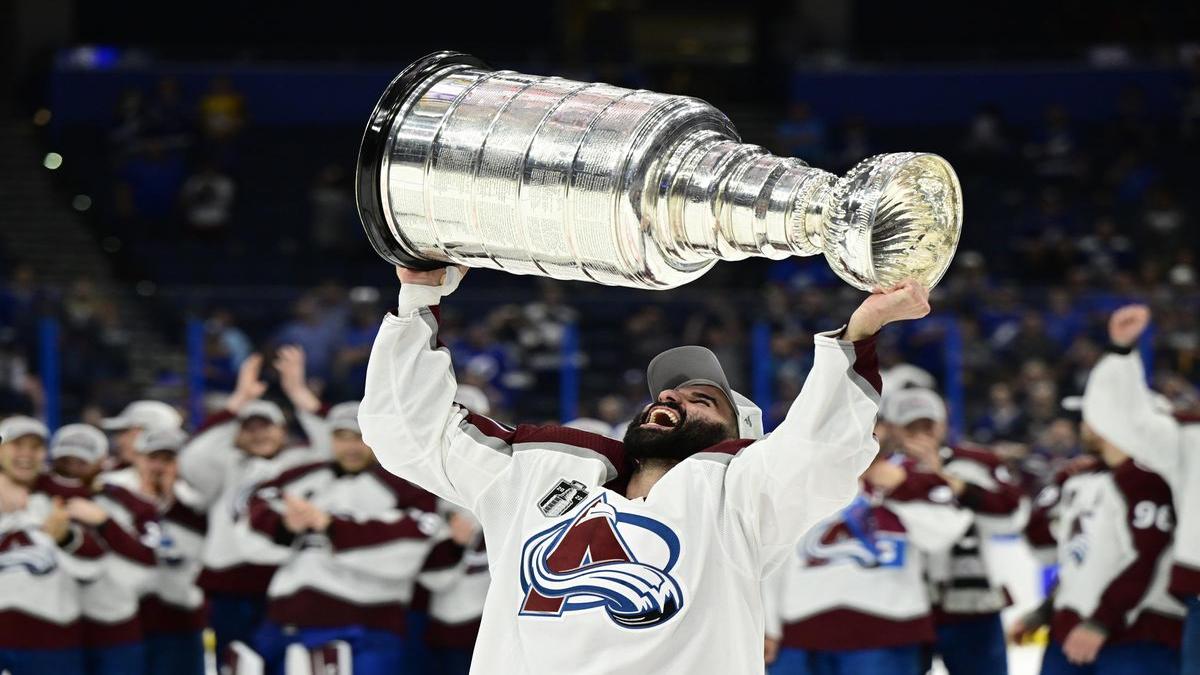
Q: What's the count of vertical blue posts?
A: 6